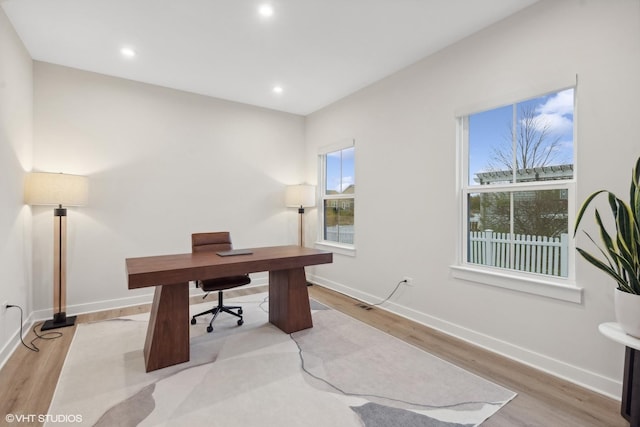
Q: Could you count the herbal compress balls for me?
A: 0